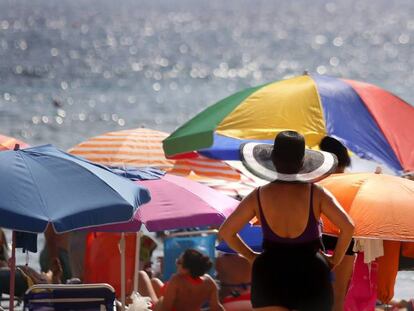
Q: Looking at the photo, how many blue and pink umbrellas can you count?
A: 2